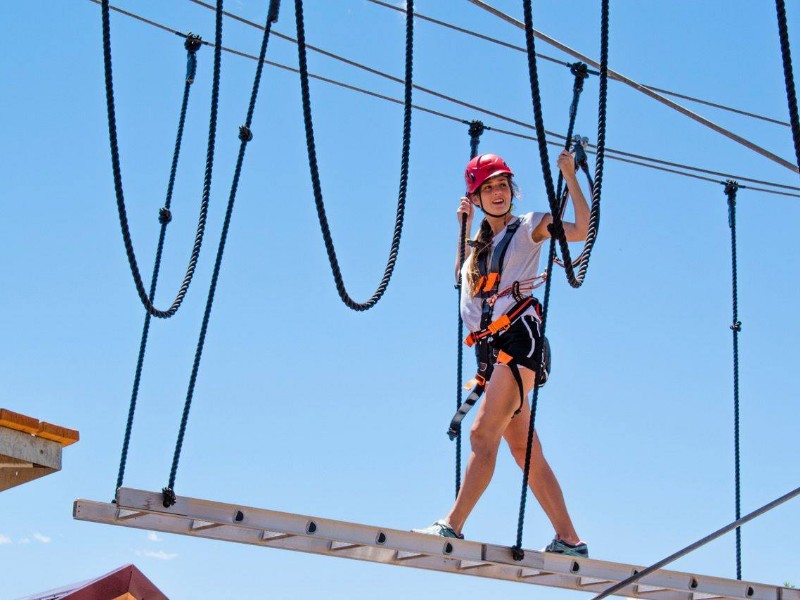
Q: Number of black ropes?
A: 9